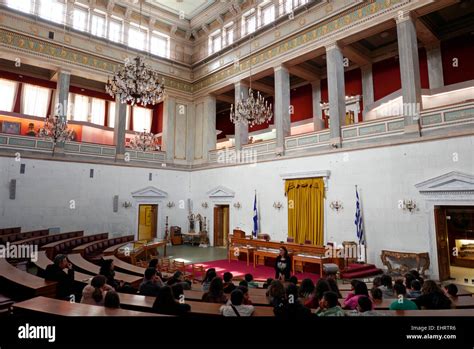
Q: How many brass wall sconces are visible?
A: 7